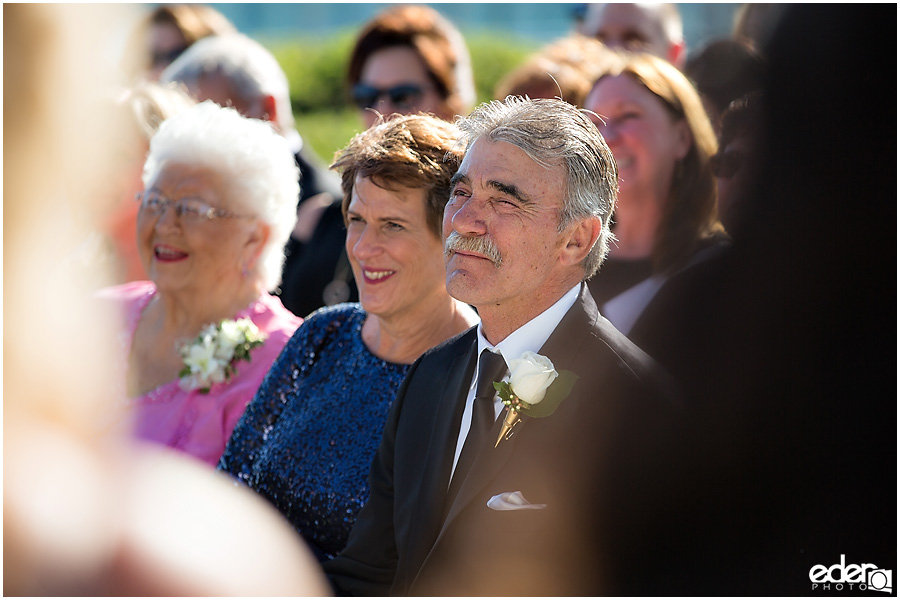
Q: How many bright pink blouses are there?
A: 1